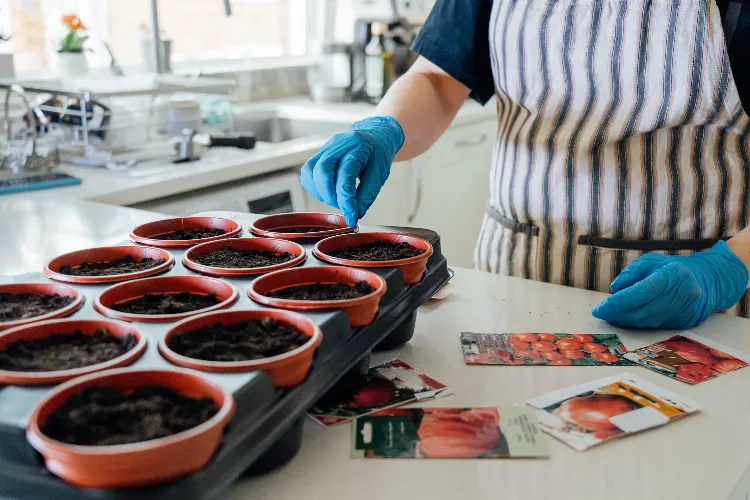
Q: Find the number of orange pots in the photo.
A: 11